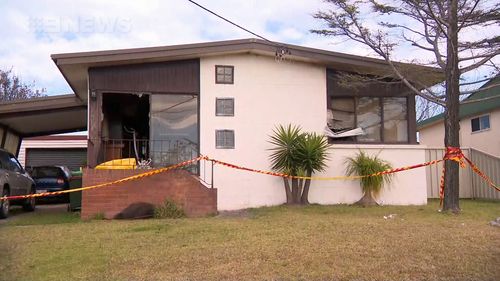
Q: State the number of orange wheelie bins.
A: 0